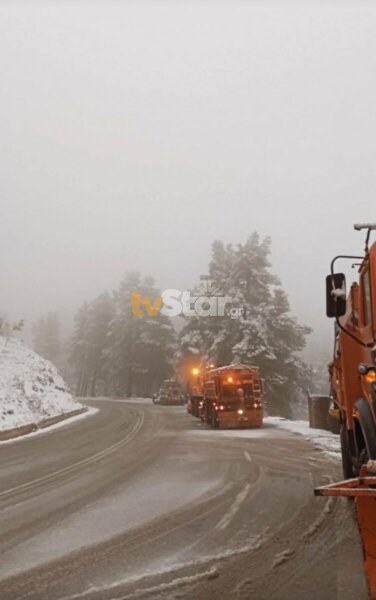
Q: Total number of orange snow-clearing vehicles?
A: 3